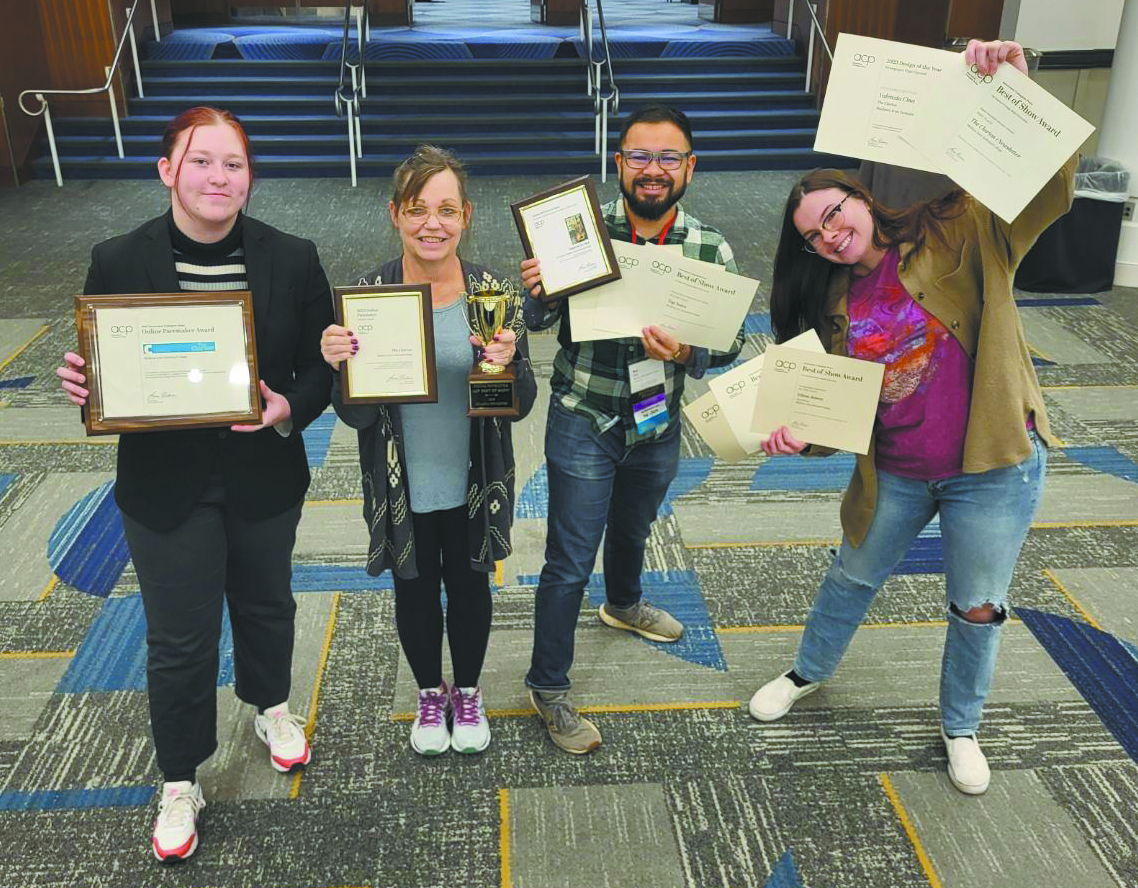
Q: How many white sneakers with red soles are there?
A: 2